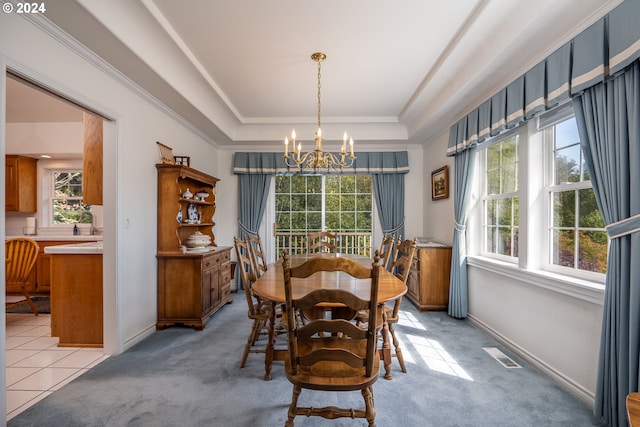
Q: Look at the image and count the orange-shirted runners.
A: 0